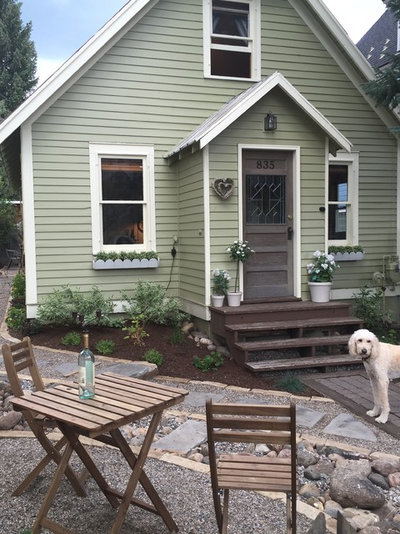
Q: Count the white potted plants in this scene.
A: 3